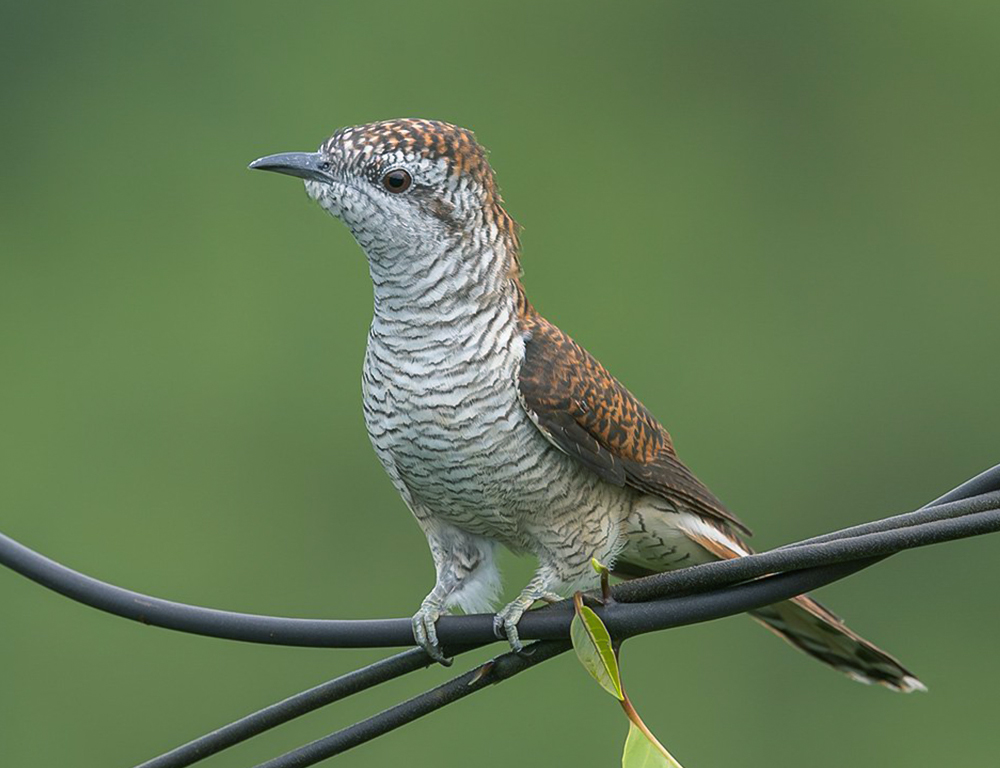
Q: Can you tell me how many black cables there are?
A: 3